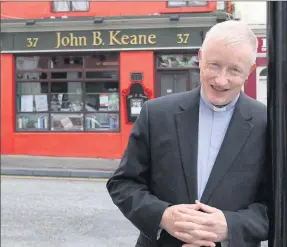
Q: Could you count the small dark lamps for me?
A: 3